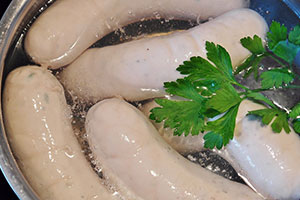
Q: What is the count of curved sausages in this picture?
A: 5